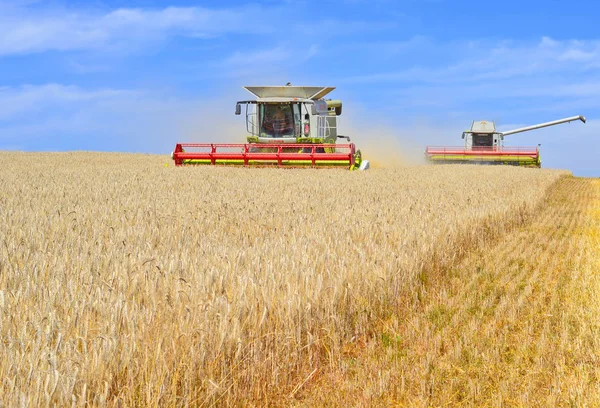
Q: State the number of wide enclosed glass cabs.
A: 2